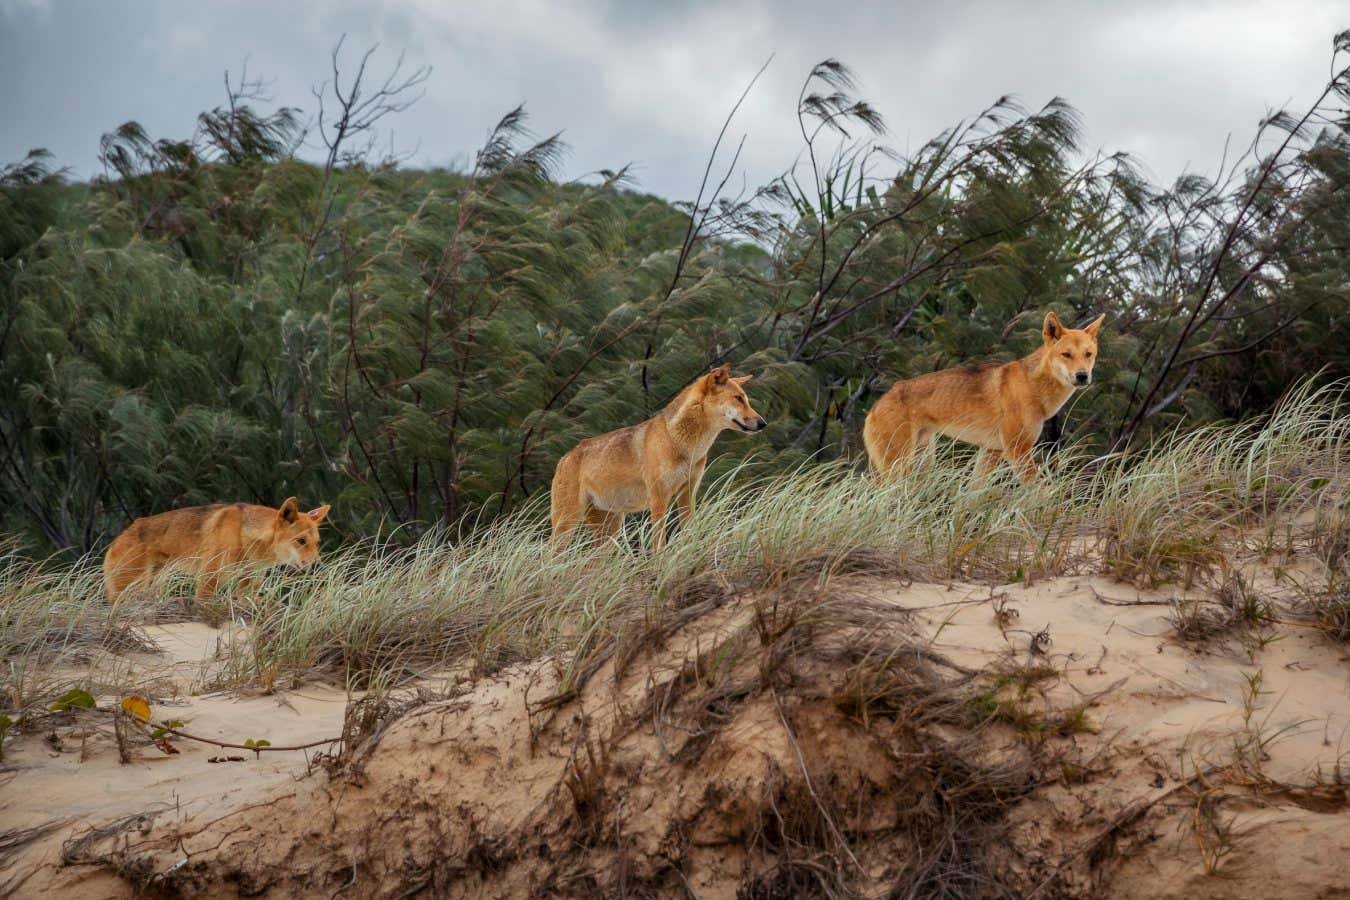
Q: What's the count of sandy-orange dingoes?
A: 3